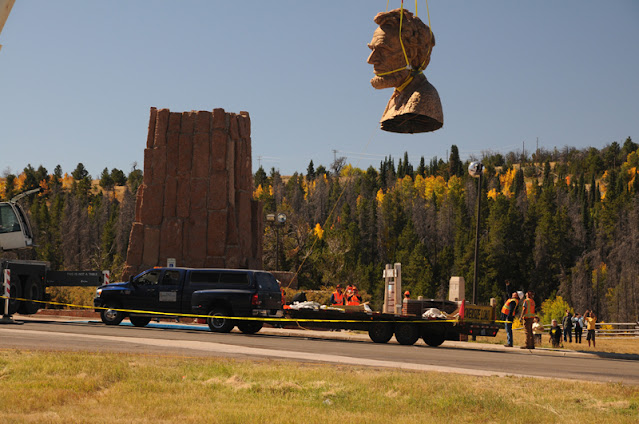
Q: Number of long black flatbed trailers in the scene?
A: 1